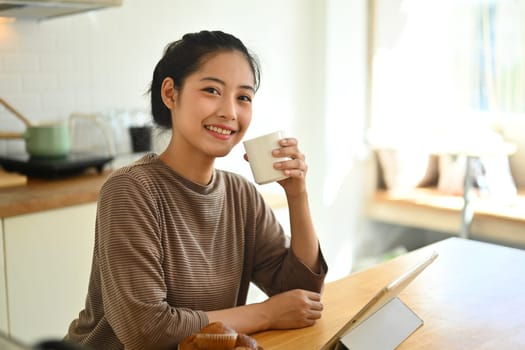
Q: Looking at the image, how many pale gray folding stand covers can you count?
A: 1